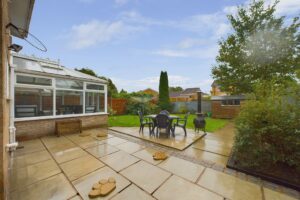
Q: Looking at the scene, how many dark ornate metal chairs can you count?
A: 4